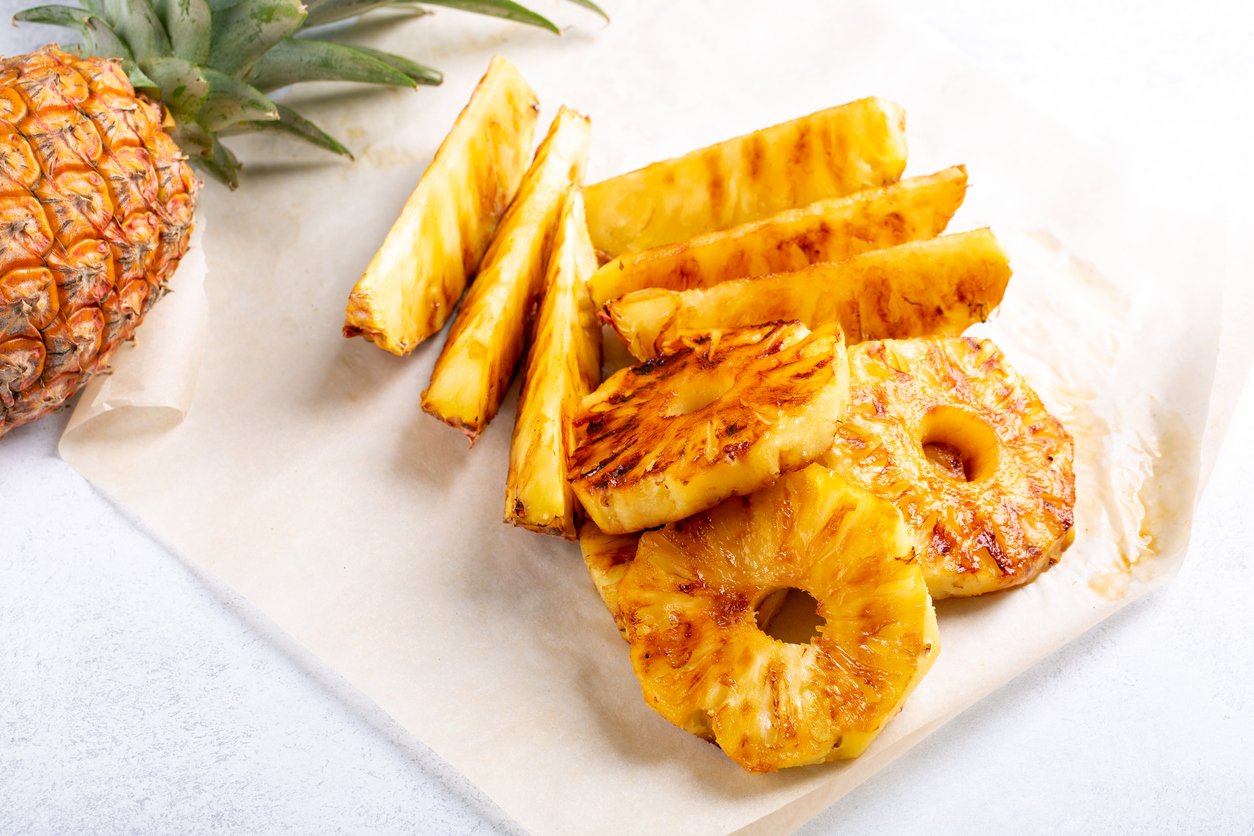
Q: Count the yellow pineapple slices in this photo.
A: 10